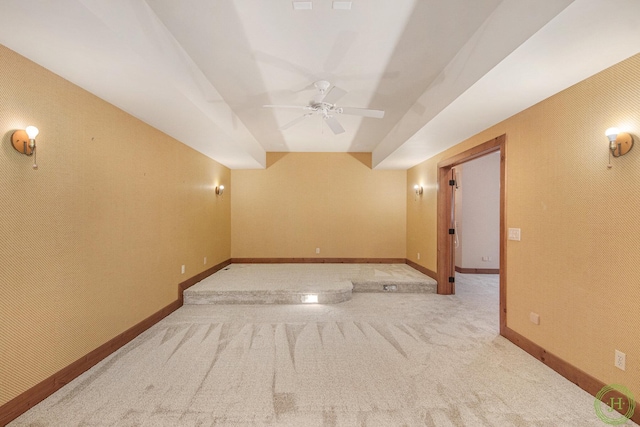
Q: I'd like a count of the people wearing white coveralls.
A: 0